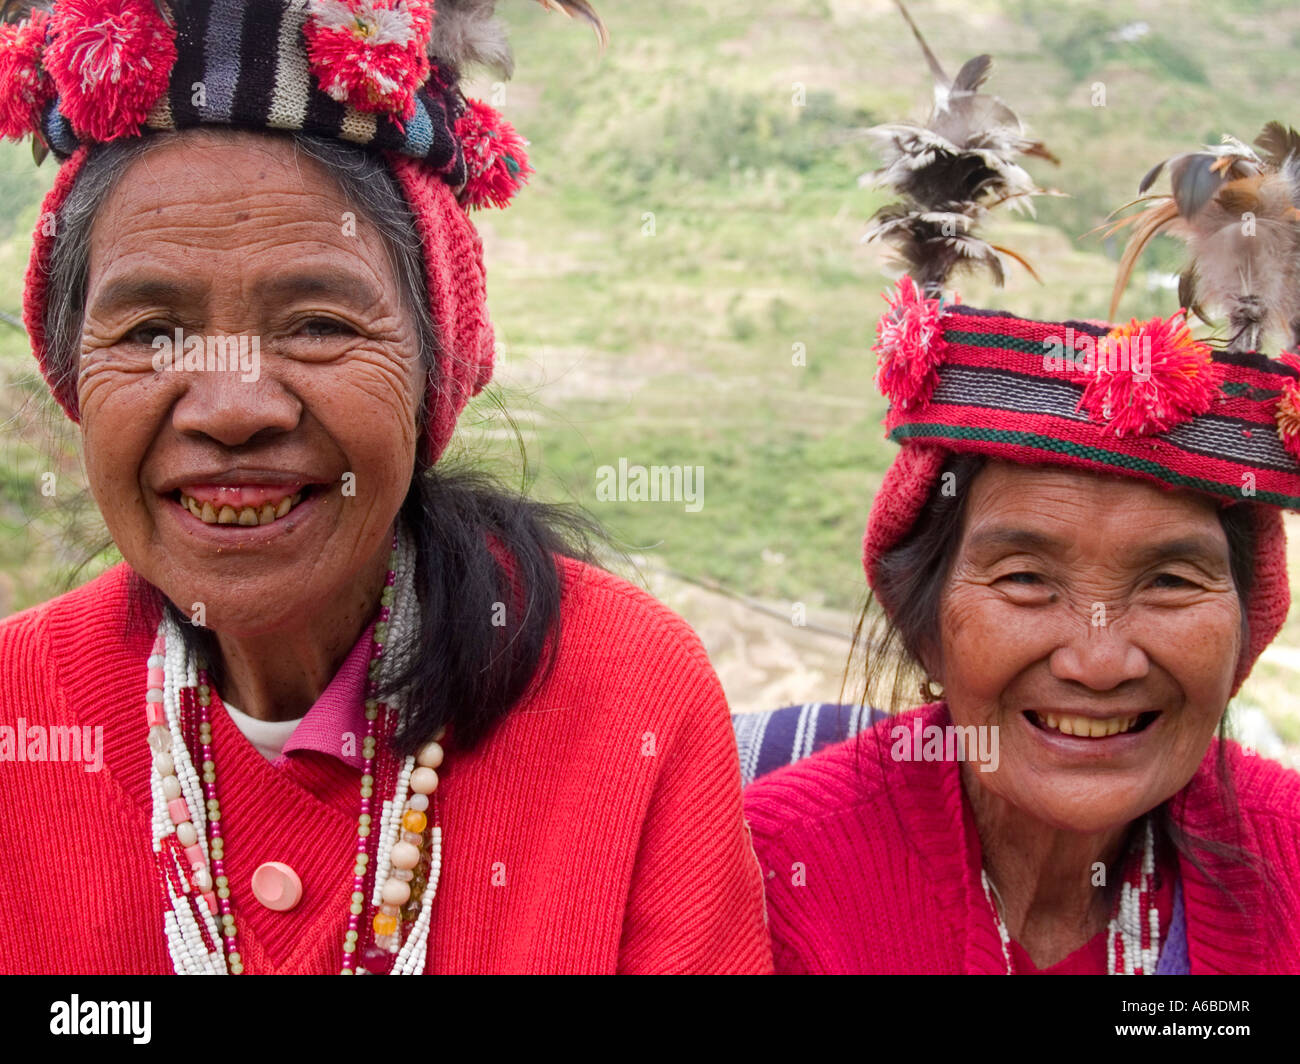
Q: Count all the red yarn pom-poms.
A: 7